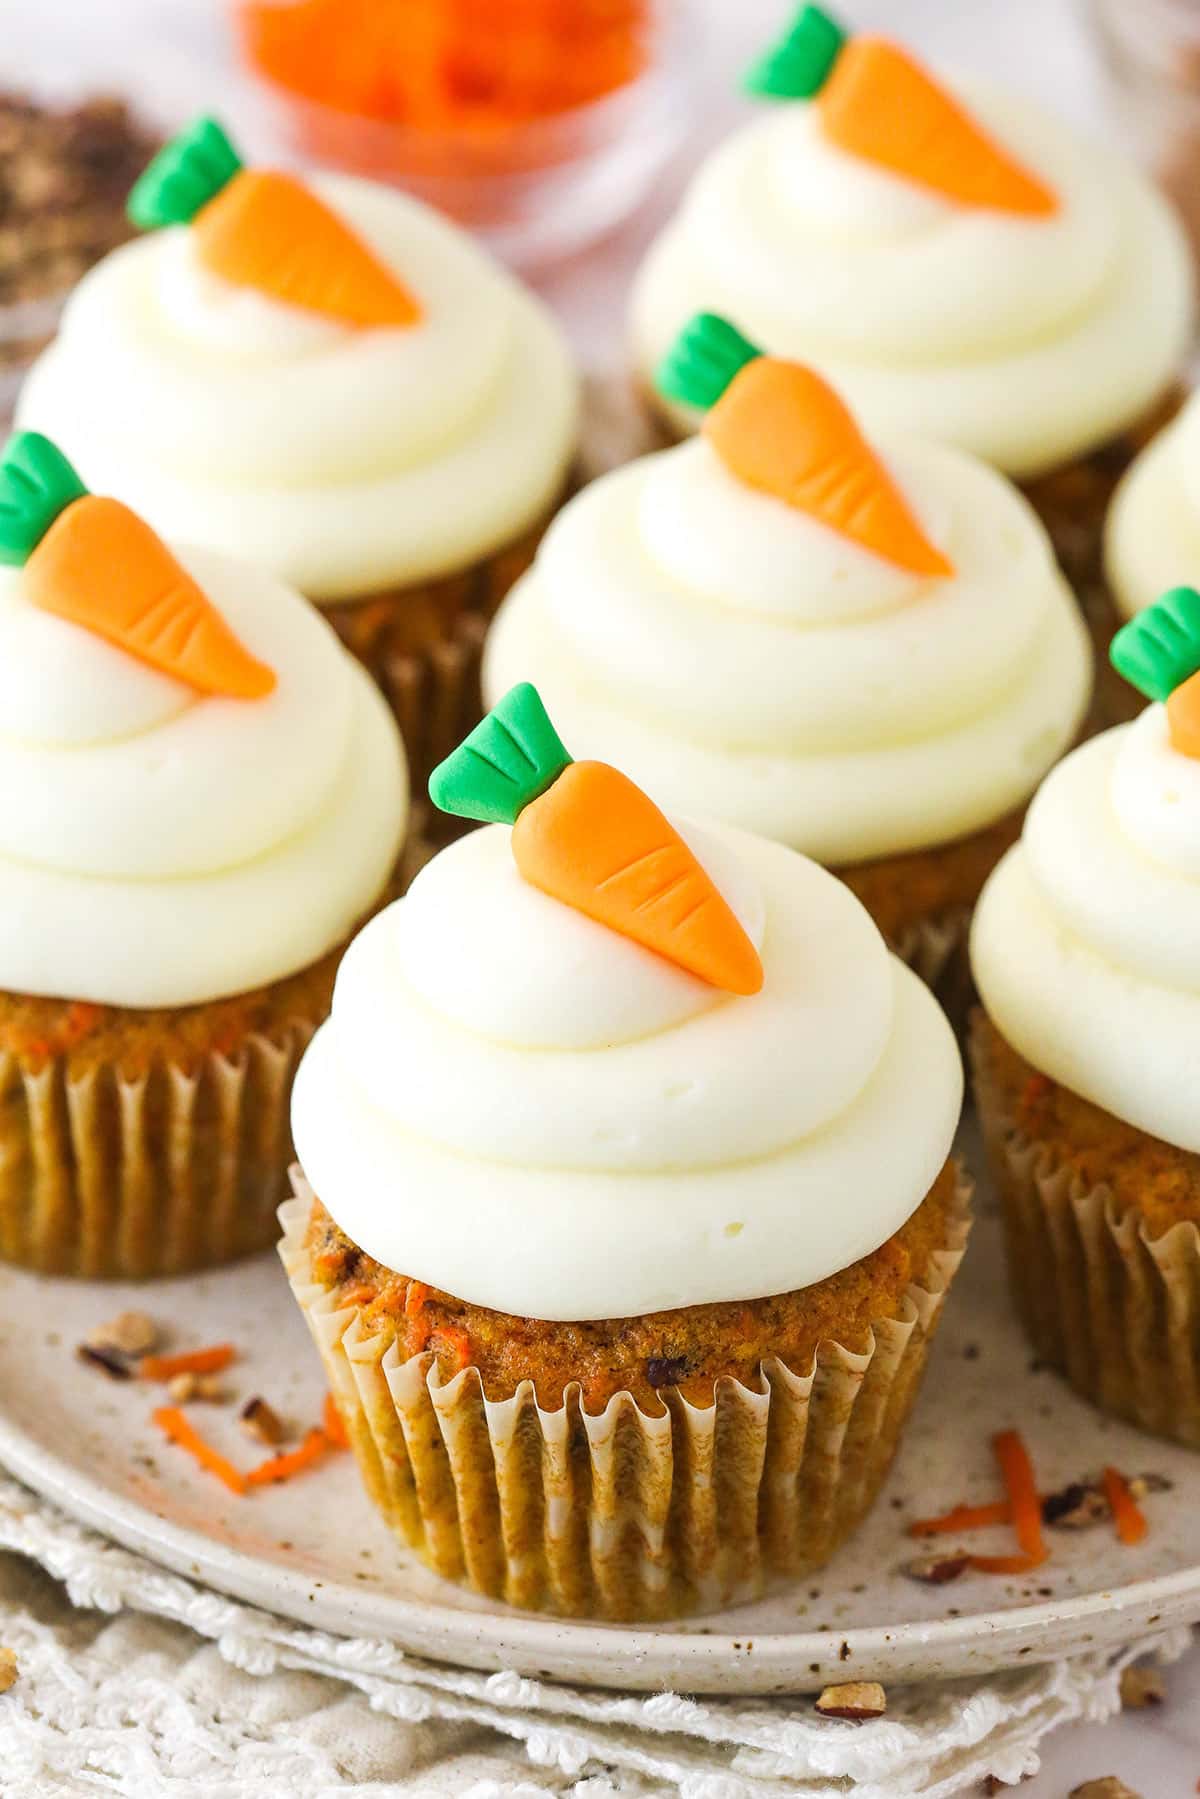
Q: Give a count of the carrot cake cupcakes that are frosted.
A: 7